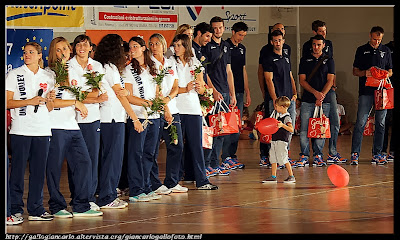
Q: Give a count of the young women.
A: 8